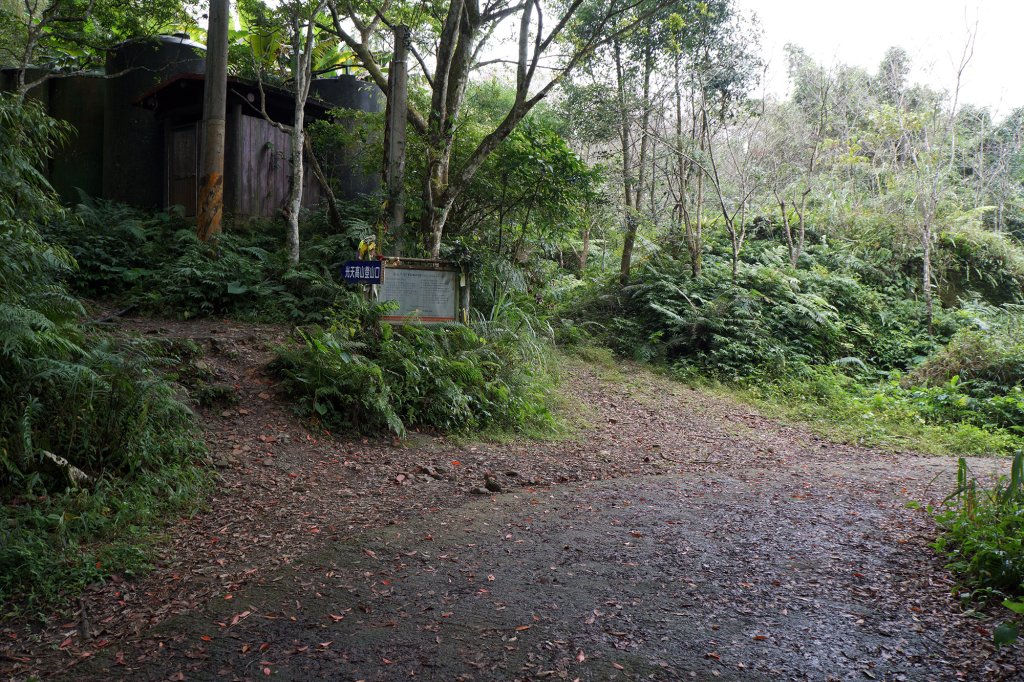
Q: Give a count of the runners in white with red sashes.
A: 0